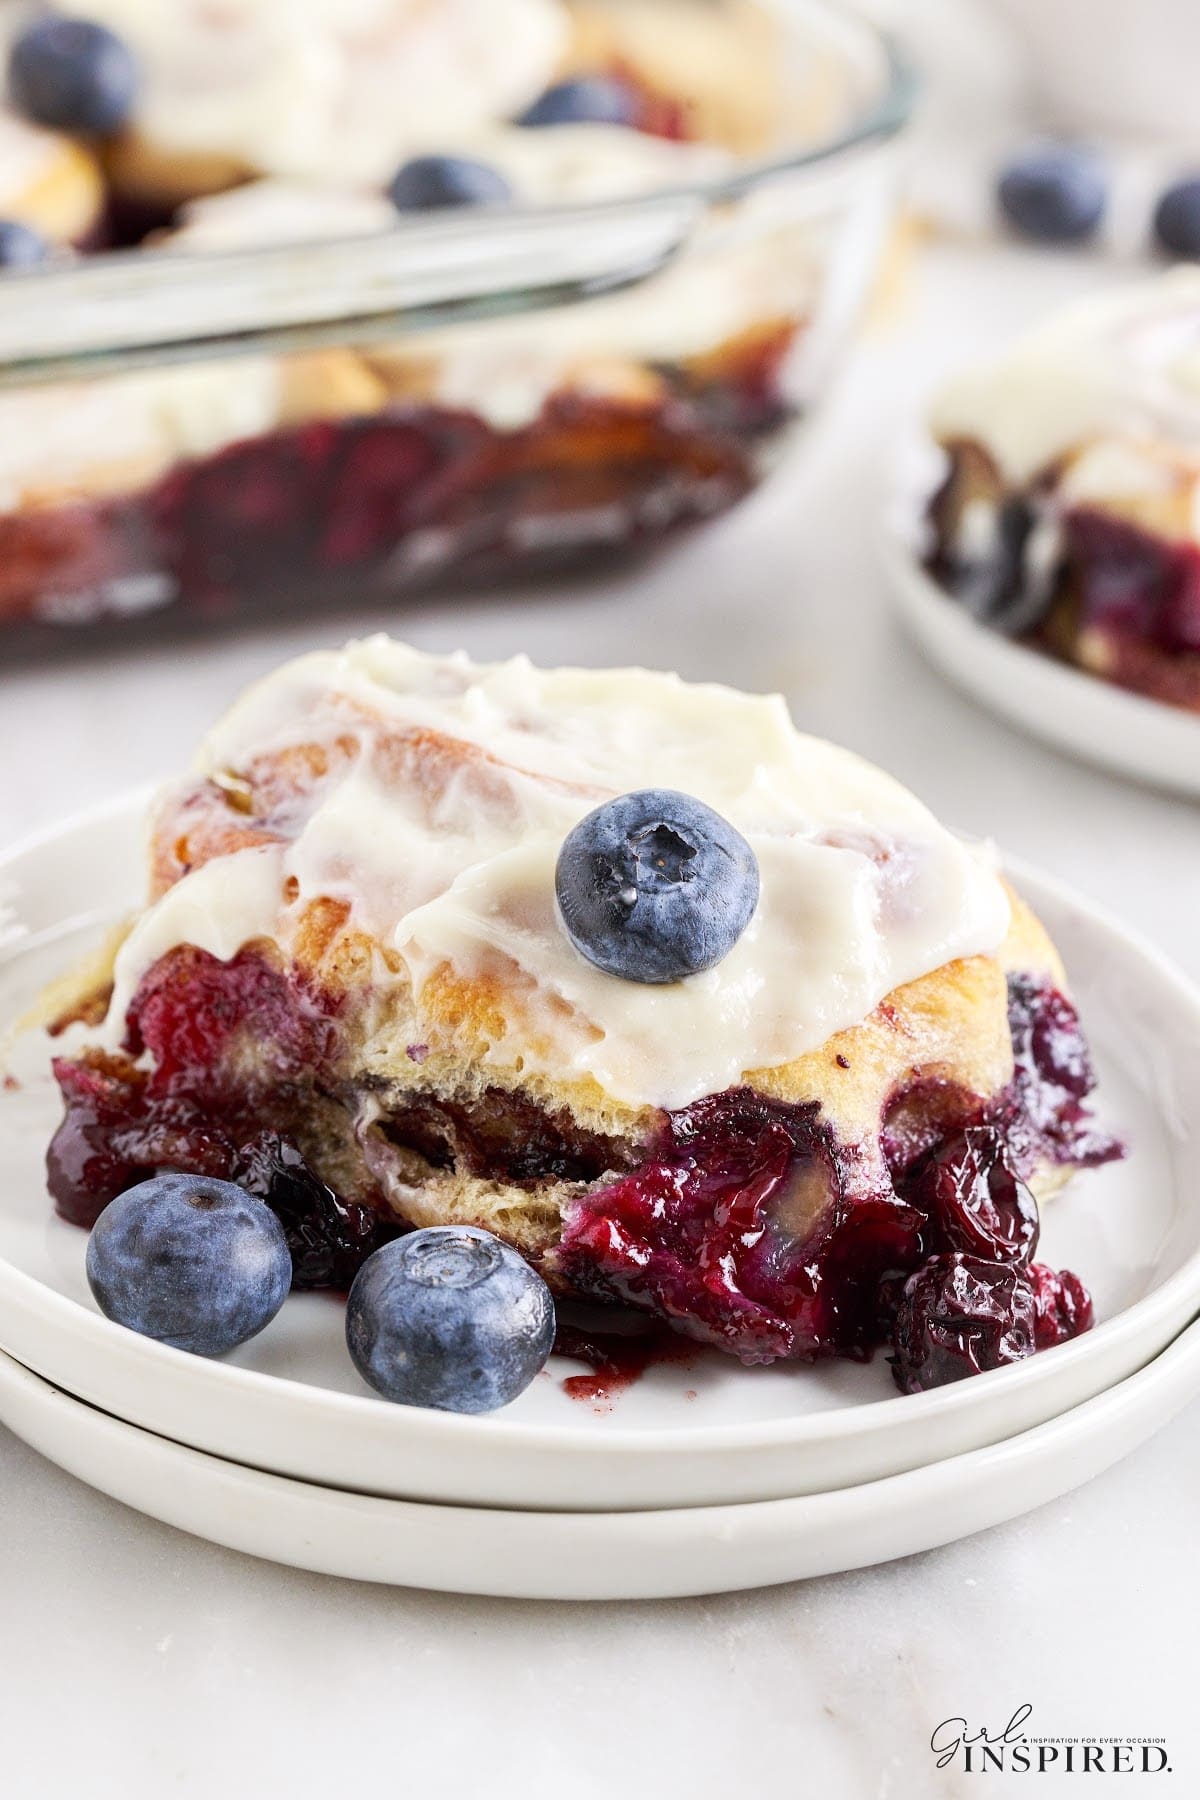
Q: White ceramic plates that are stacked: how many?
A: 2